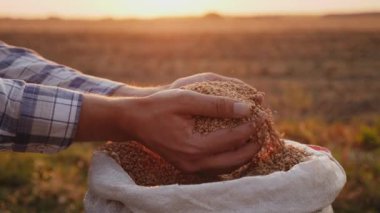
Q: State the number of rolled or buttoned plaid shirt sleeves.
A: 2